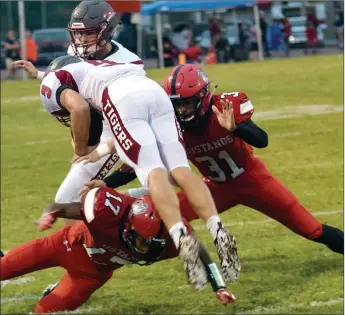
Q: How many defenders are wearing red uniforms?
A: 2